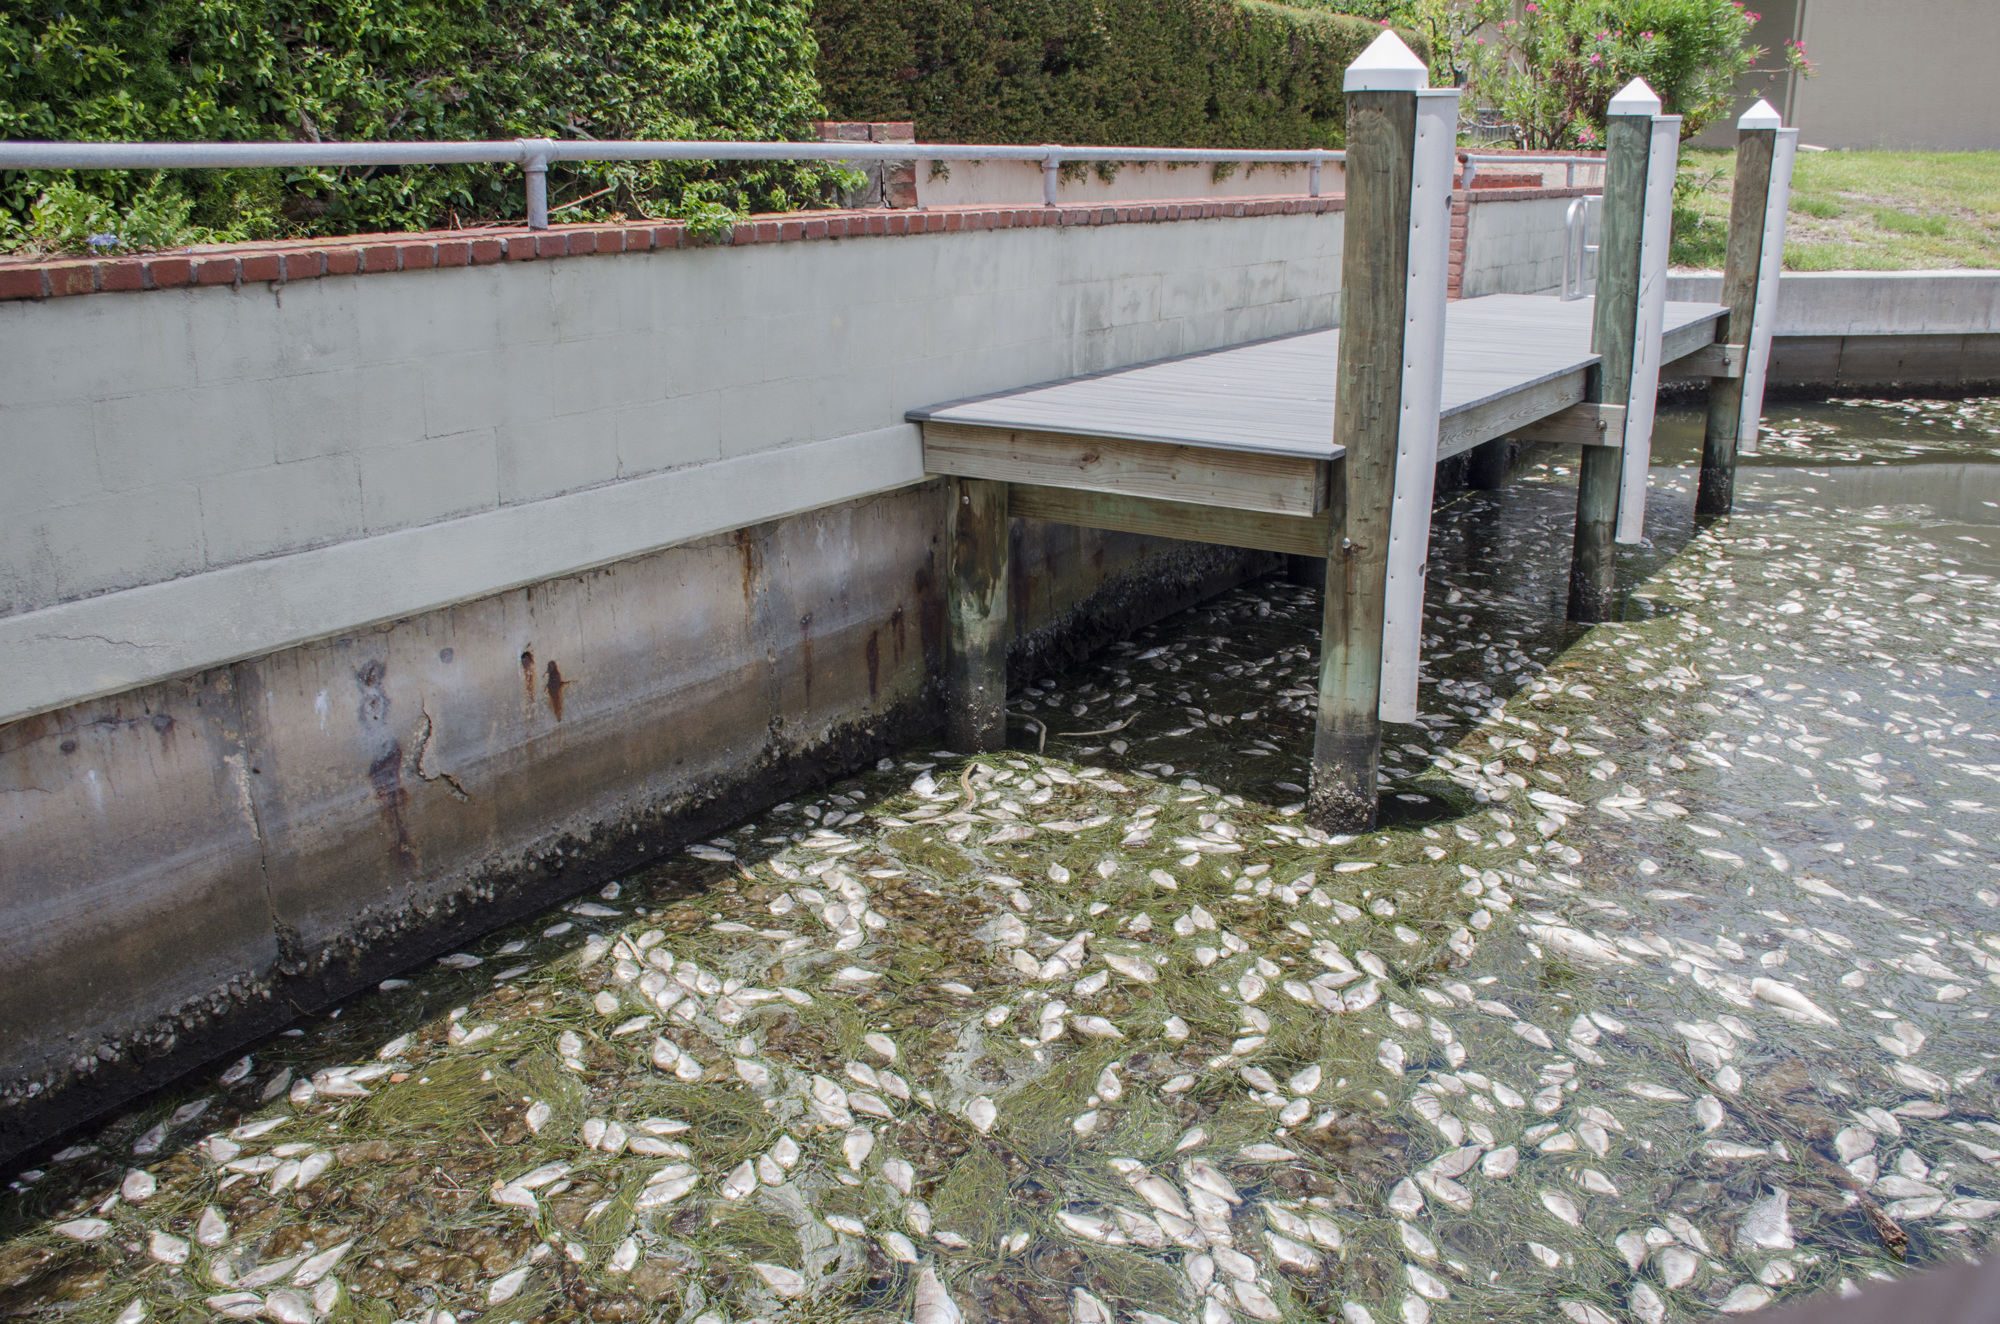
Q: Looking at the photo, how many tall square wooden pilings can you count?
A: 3